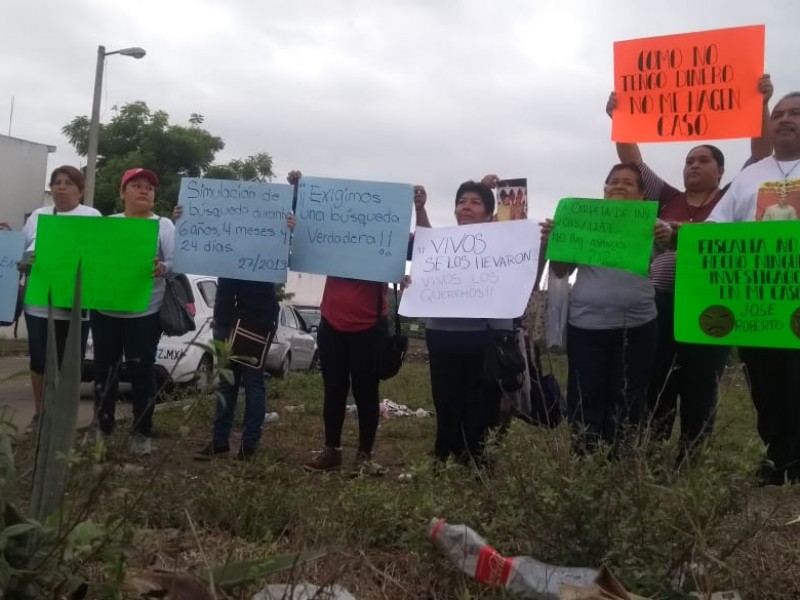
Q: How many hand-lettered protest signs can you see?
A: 8